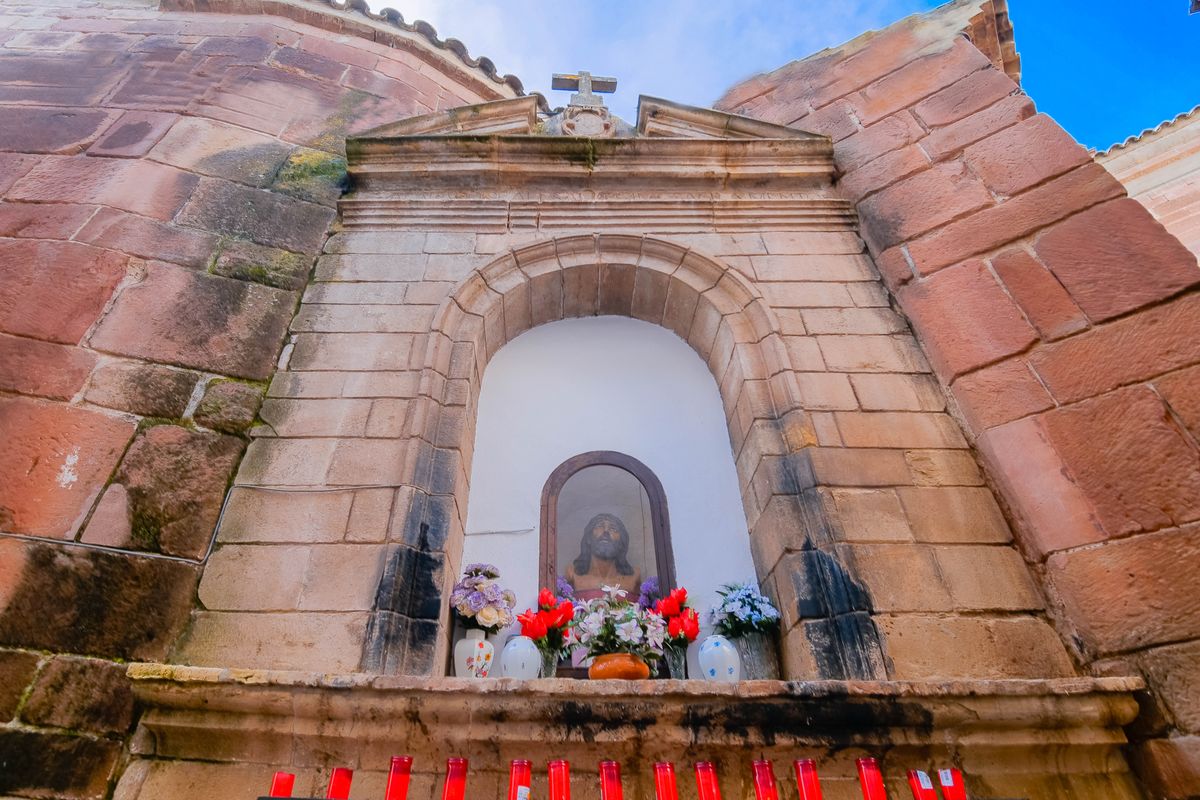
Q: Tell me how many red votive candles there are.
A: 14